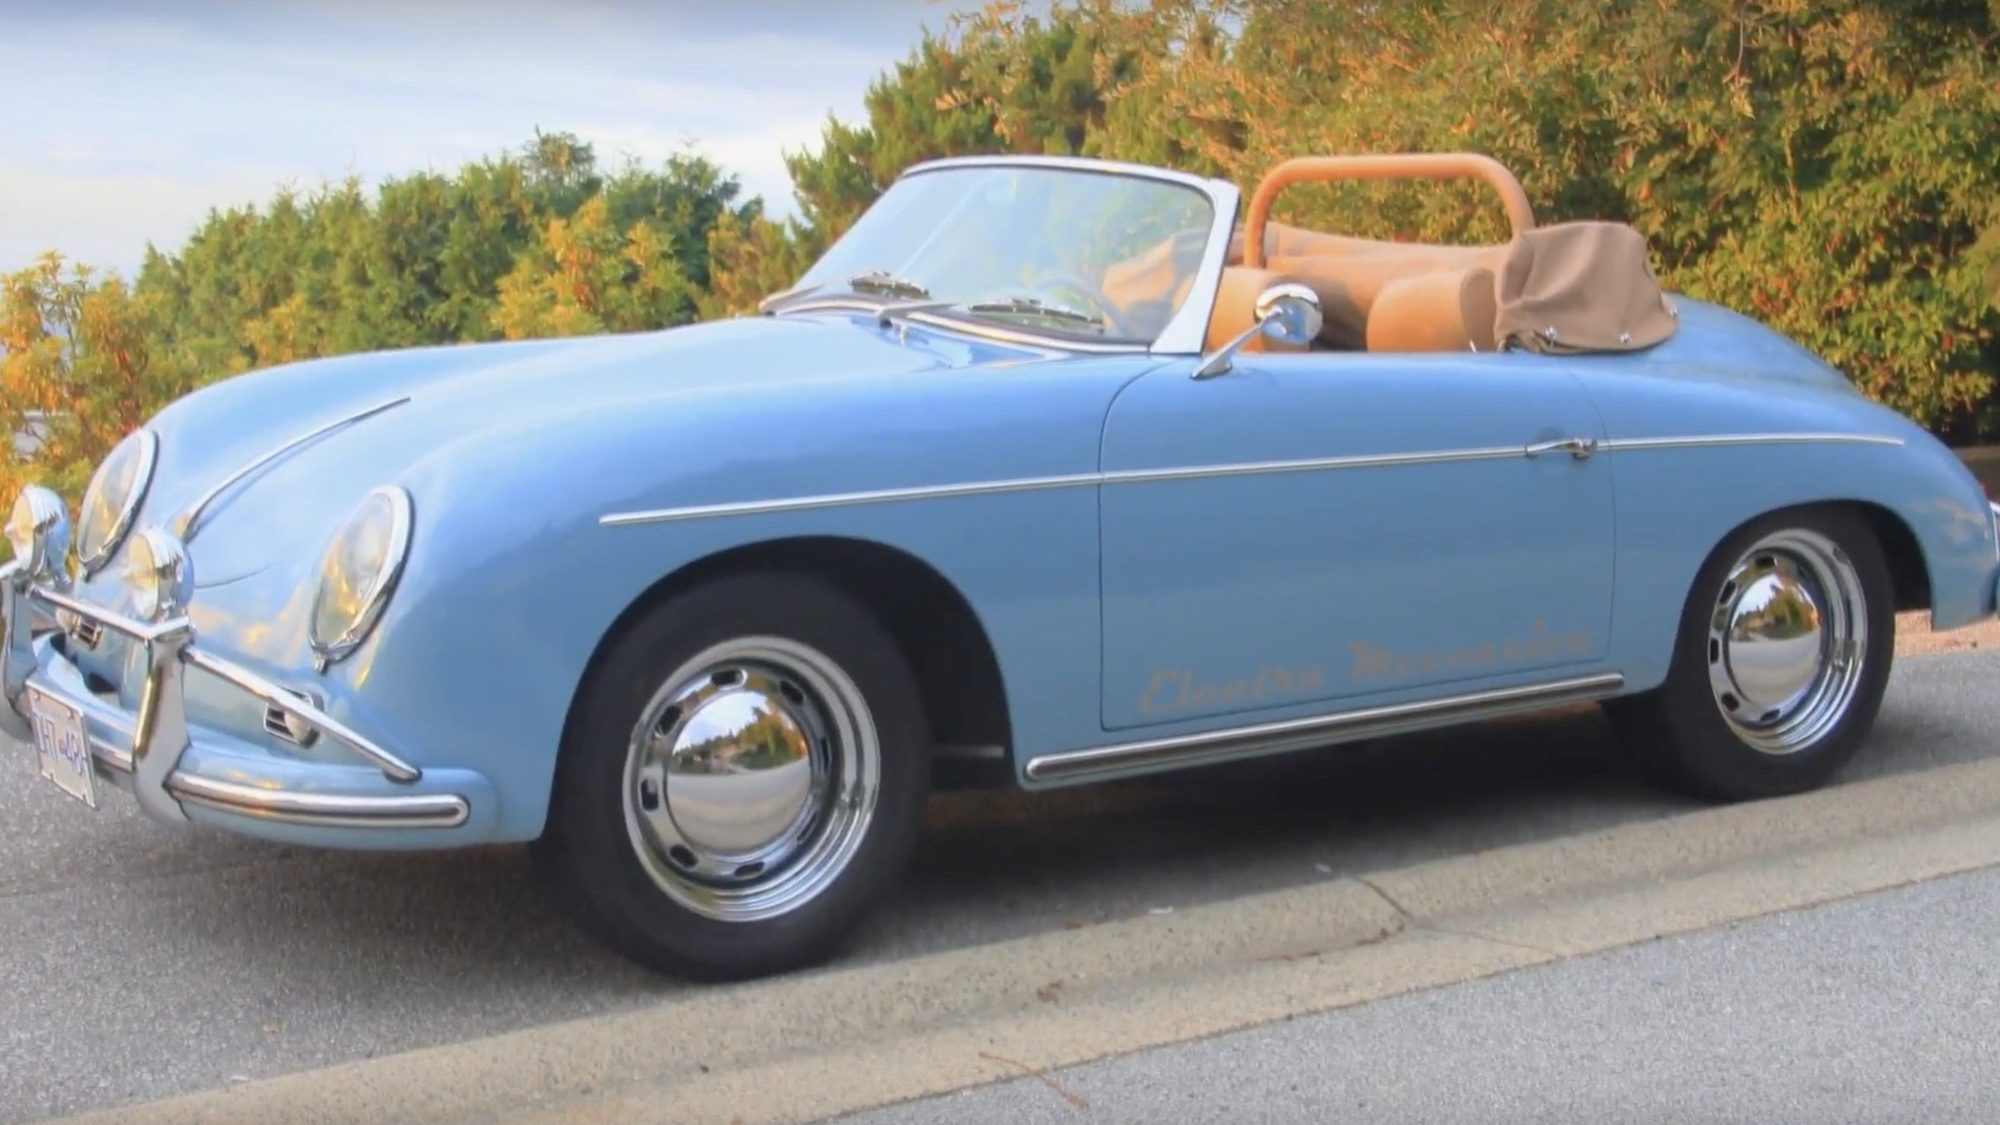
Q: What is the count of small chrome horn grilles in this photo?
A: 2